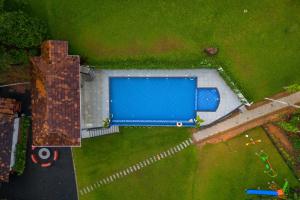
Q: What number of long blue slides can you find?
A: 1